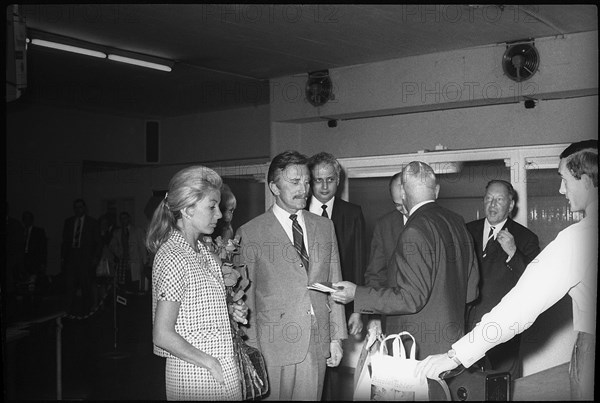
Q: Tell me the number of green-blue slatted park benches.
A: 0